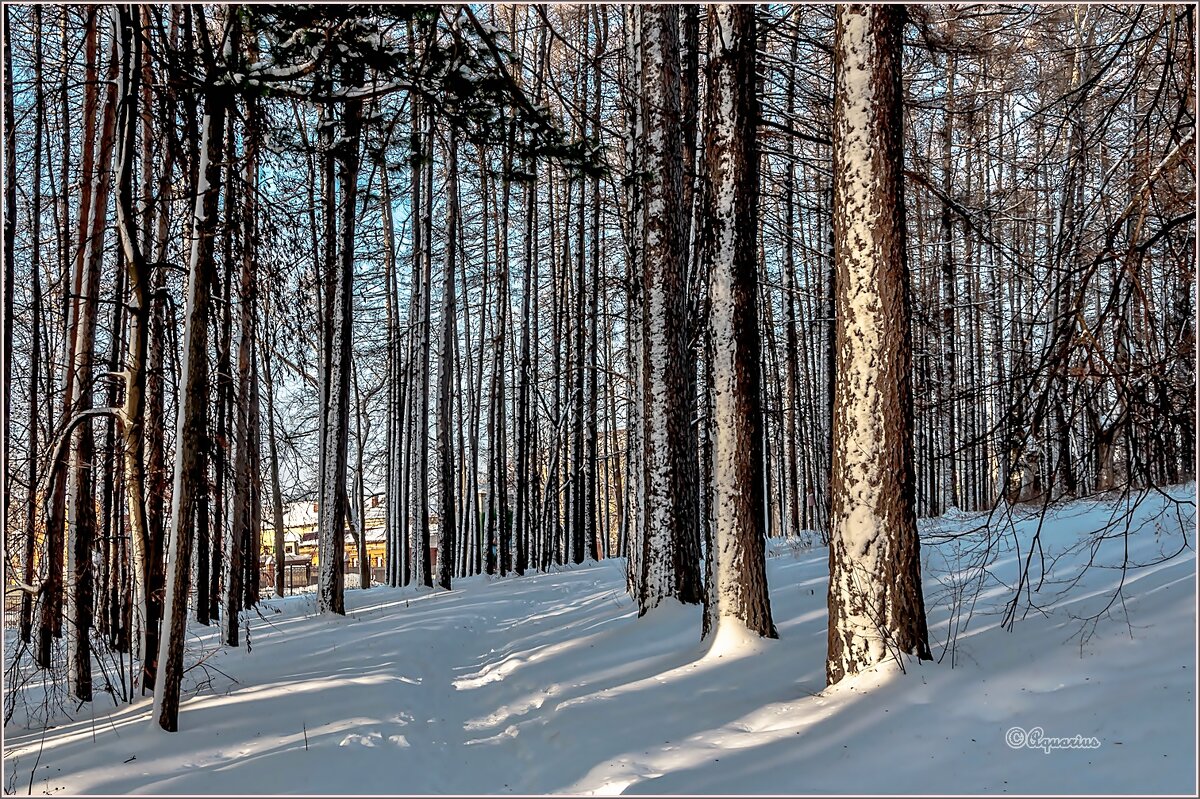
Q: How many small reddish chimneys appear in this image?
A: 2